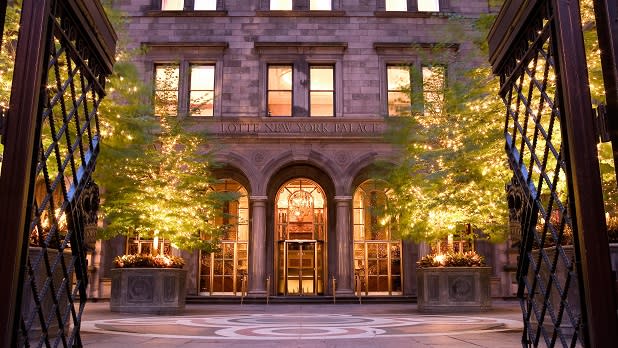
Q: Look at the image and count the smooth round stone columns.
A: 2